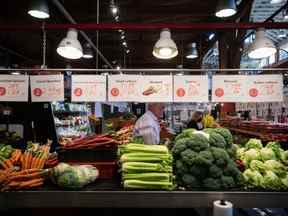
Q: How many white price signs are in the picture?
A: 8